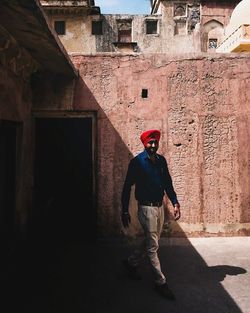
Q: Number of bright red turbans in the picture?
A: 1